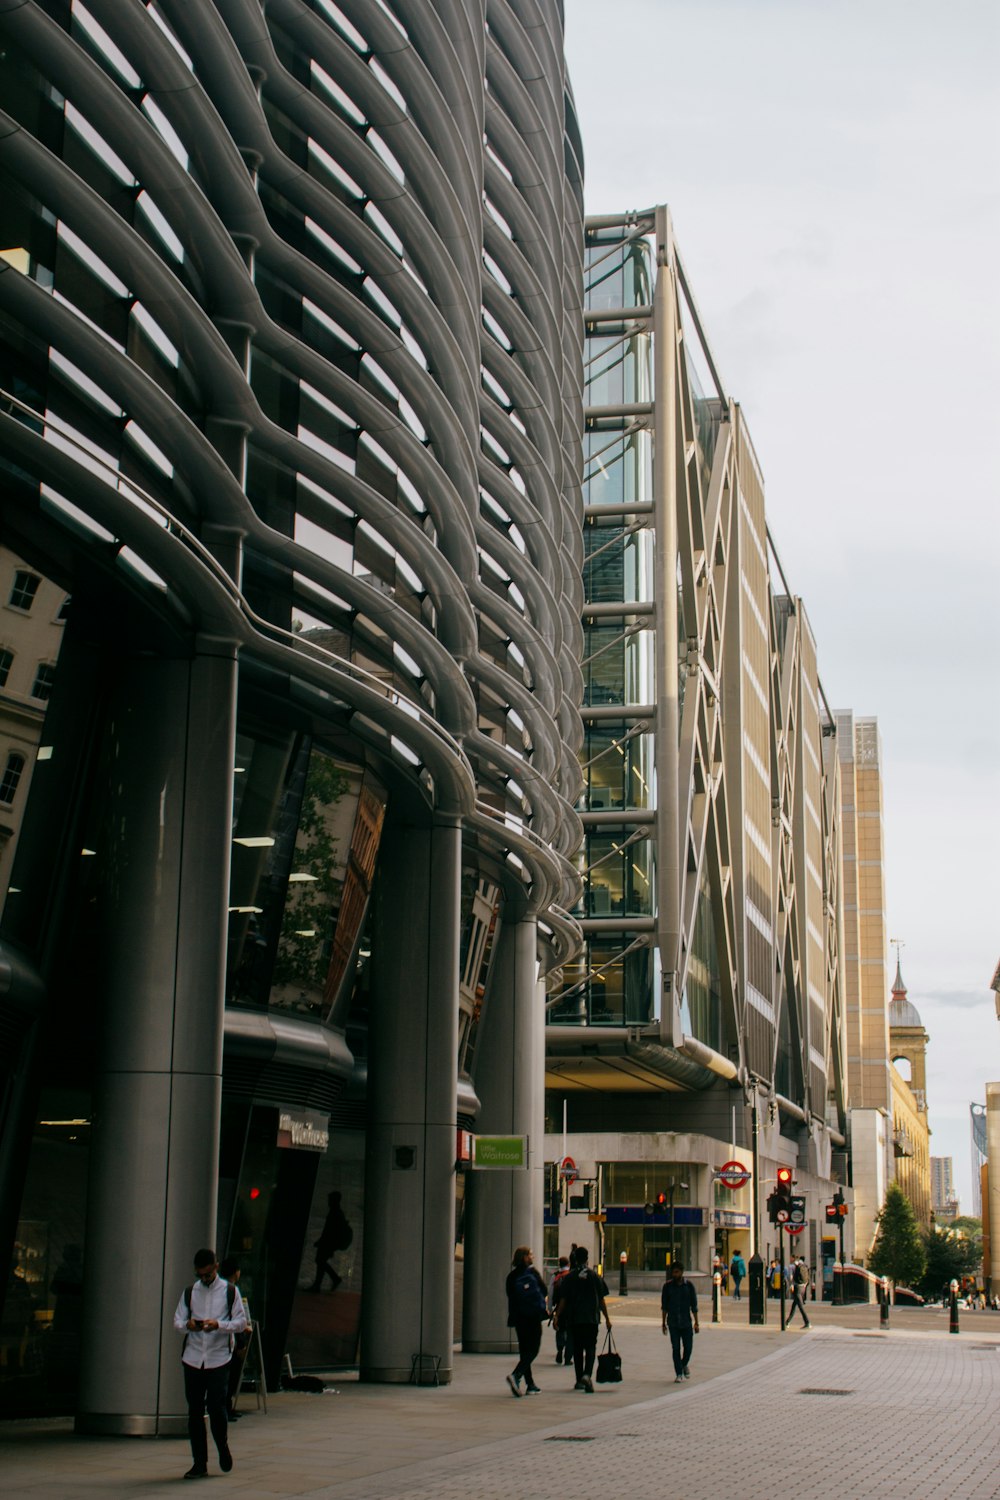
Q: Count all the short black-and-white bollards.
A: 5